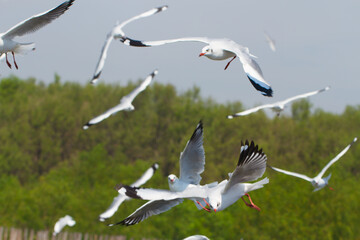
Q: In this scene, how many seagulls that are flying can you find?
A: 12